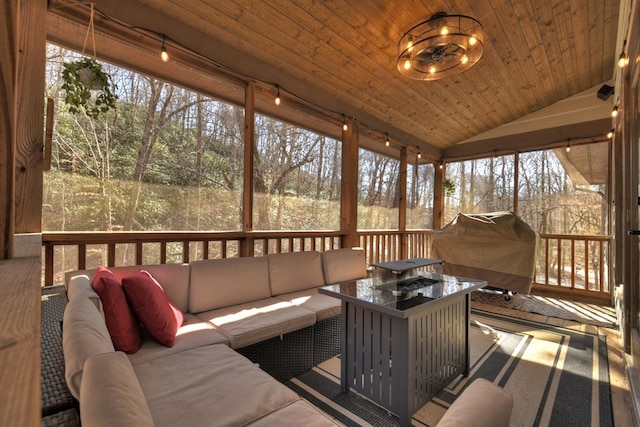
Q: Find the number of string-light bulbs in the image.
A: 11